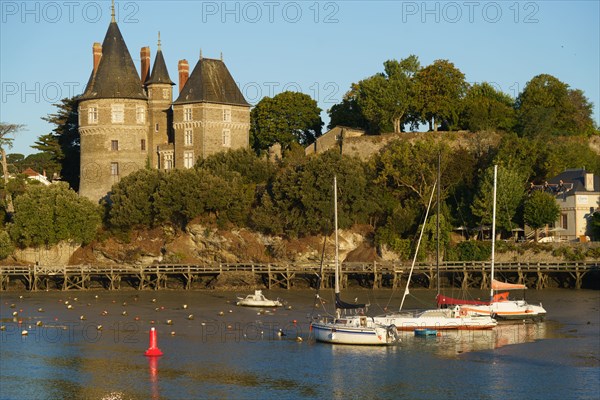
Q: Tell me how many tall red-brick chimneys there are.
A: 3